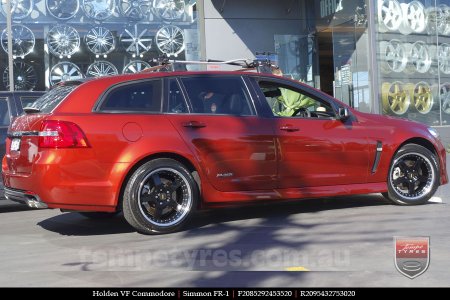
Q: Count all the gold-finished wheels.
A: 2